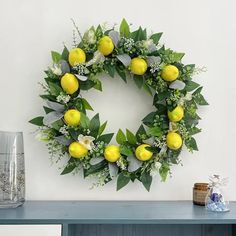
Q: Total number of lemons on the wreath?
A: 11